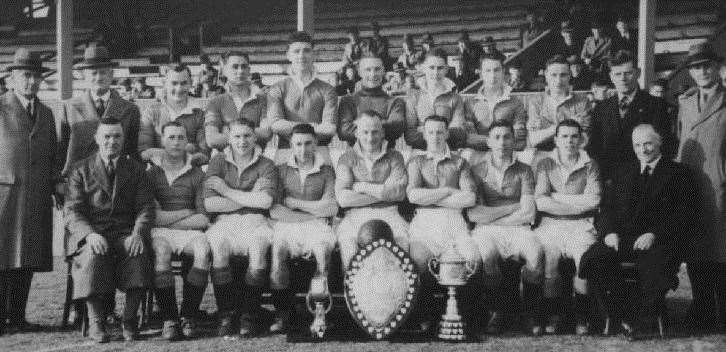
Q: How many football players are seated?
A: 7